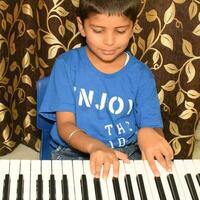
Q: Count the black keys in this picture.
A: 14